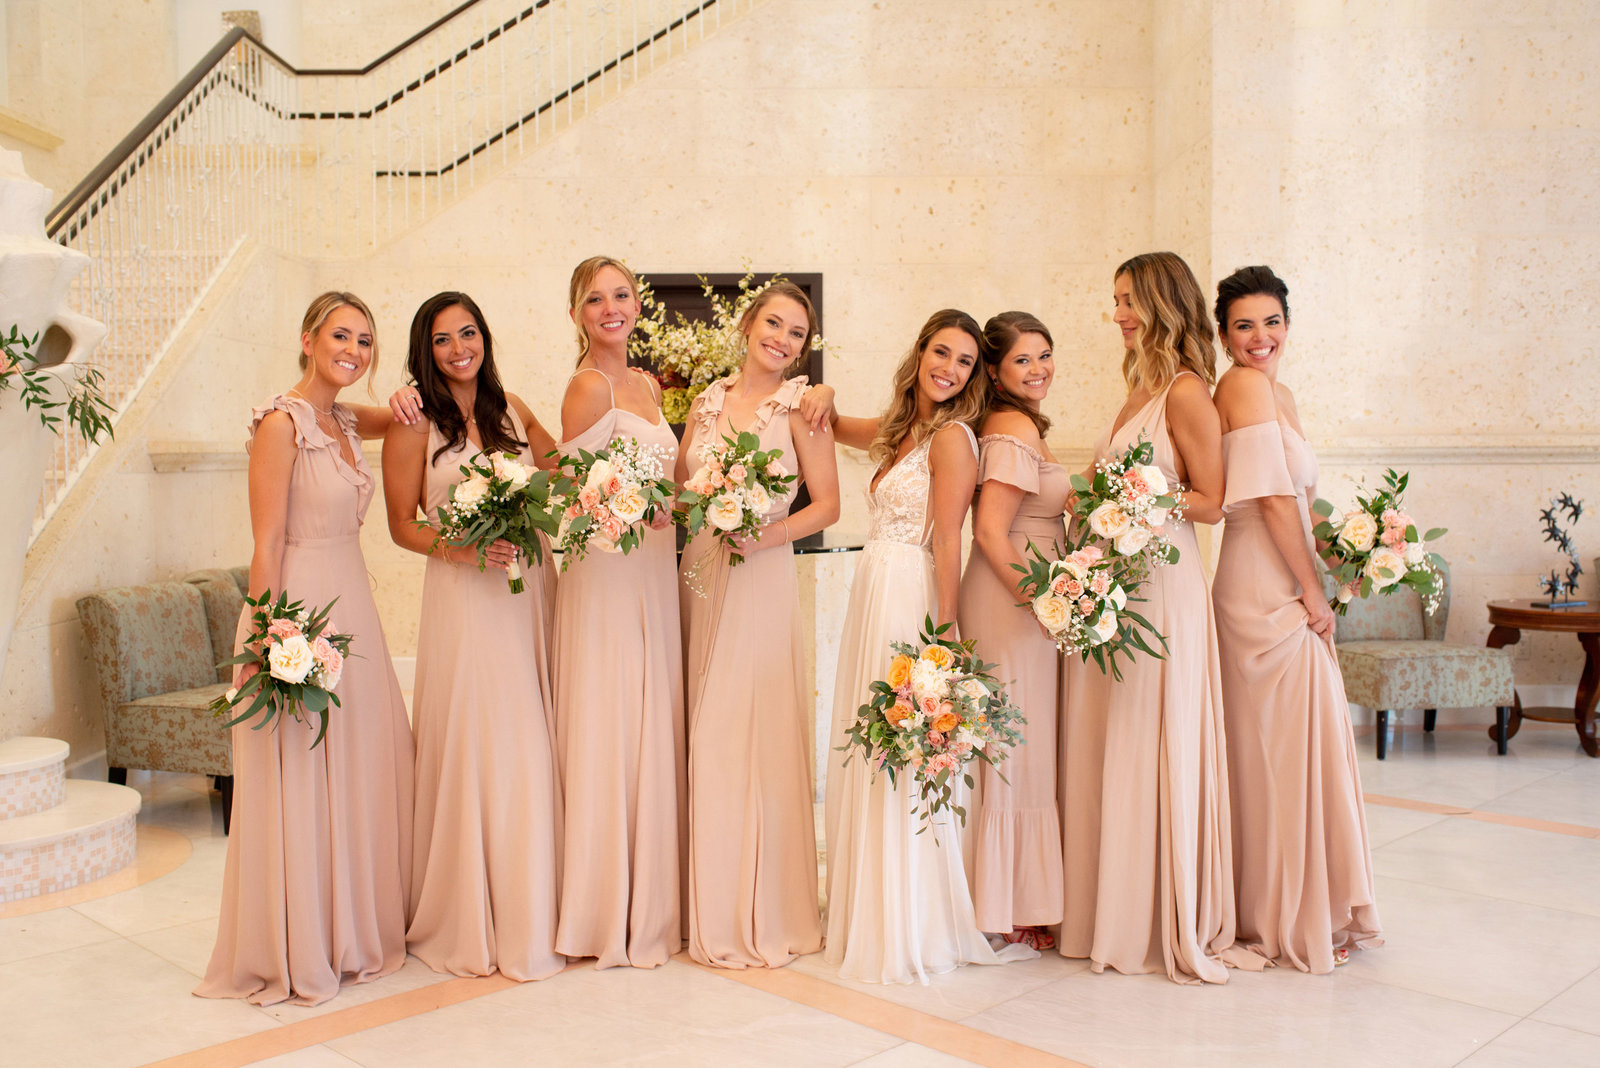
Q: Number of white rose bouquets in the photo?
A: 7